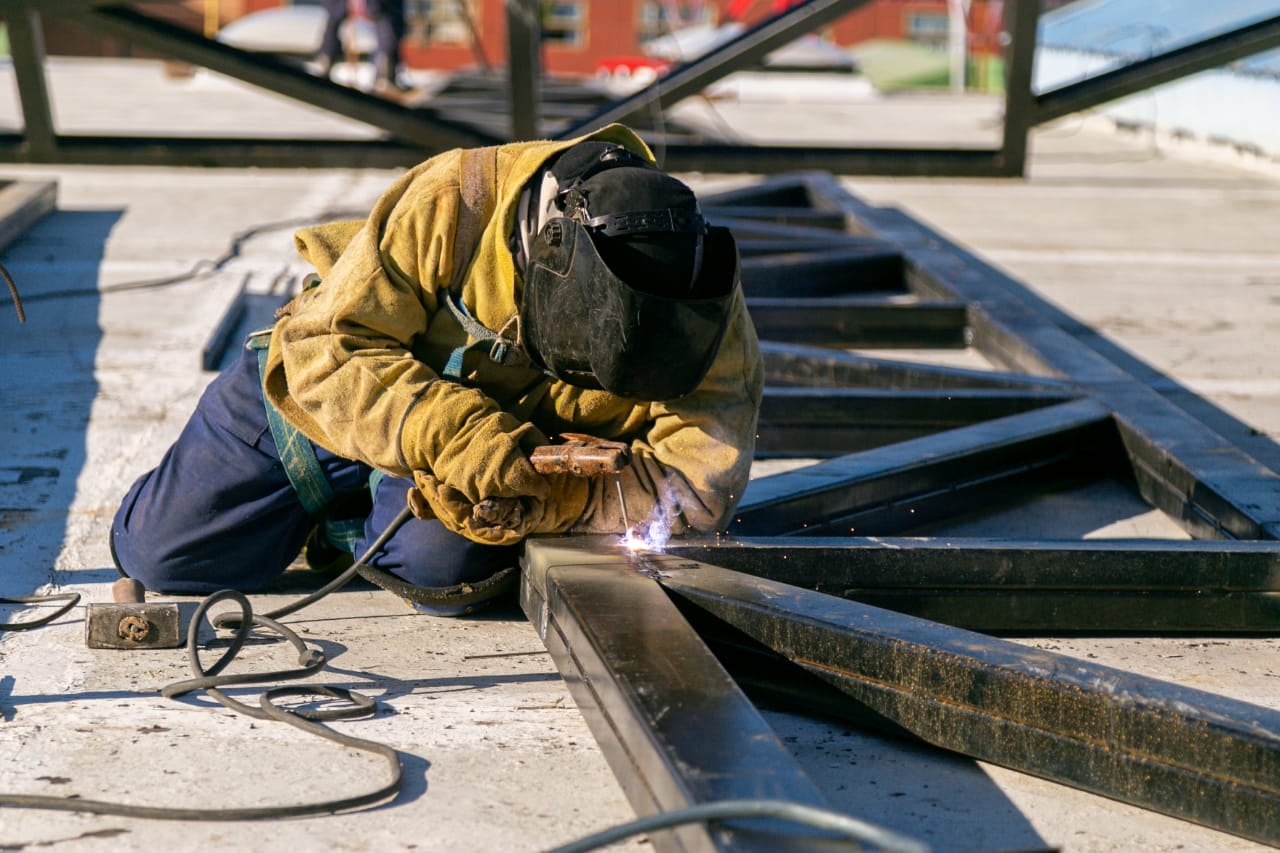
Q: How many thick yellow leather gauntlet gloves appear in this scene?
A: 2